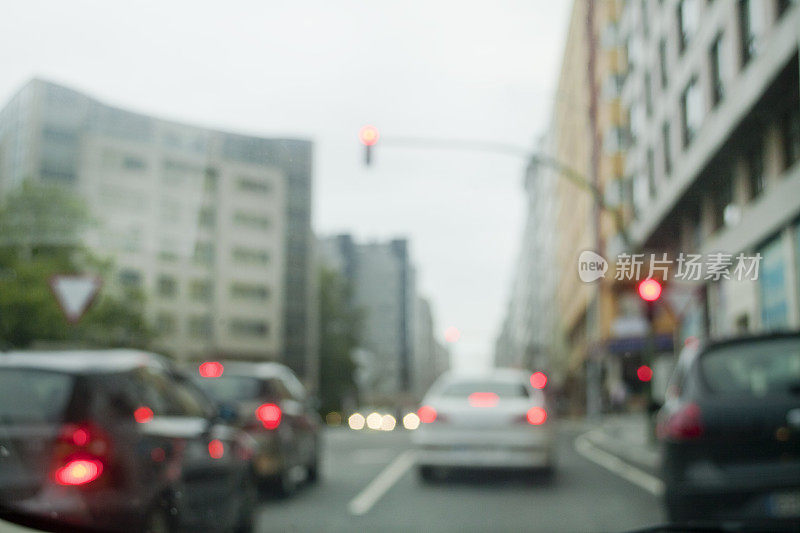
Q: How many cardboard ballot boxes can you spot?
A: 0